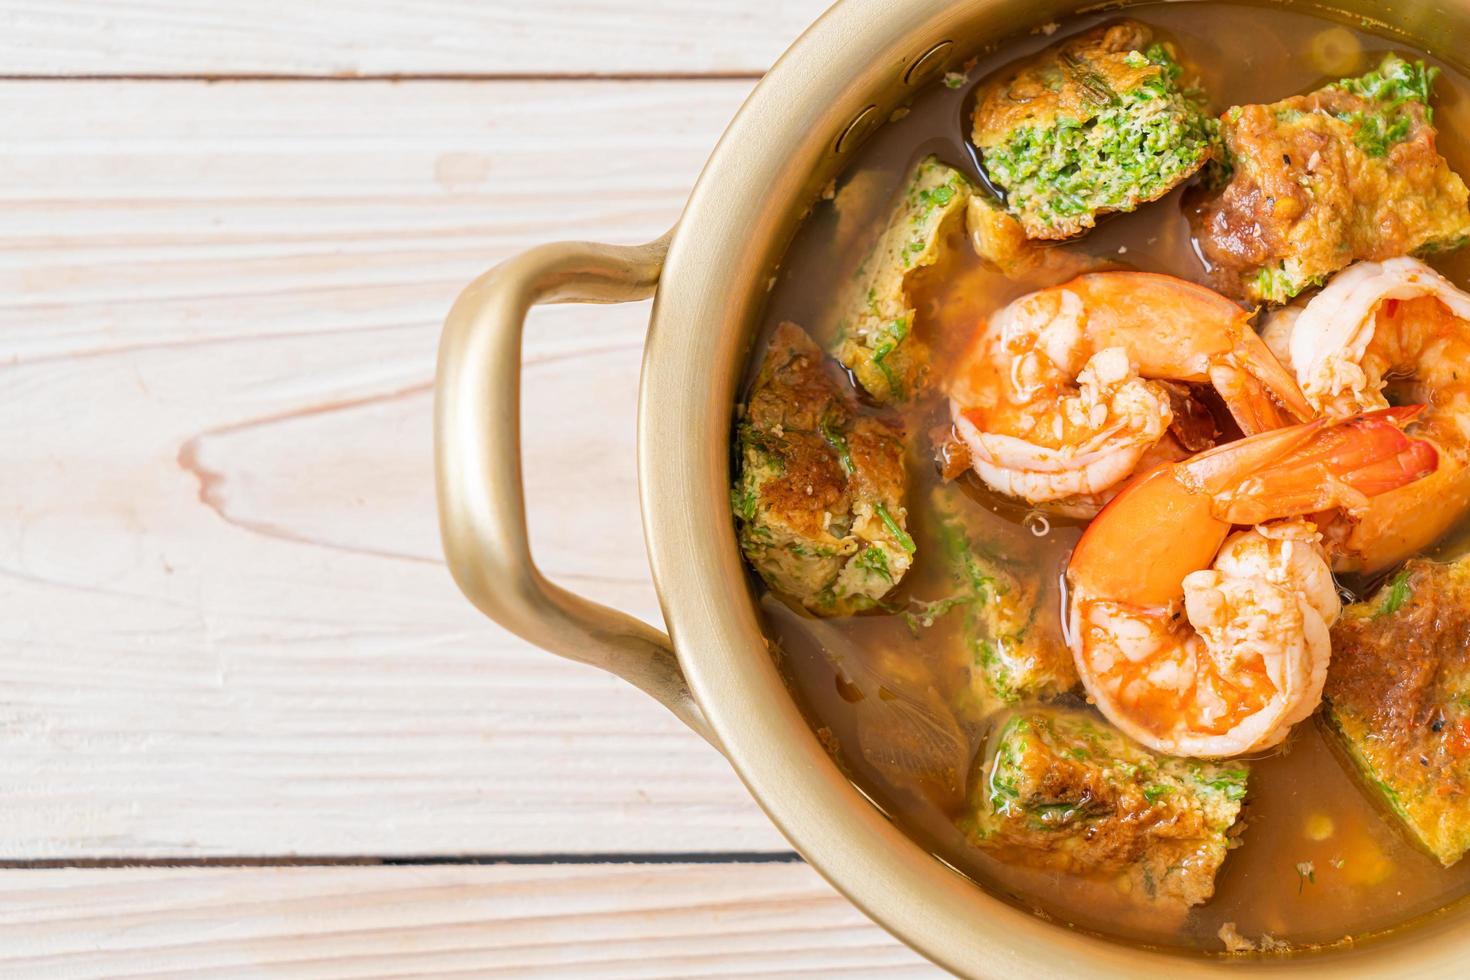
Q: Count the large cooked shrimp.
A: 3